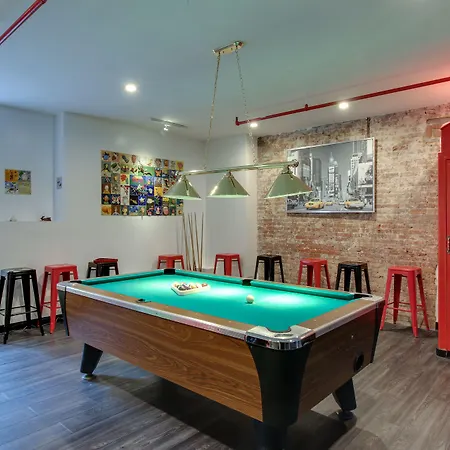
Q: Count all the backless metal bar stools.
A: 9